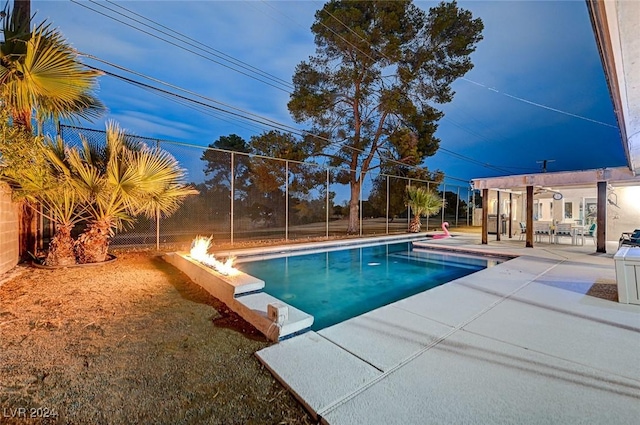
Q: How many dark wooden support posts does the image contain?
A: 5